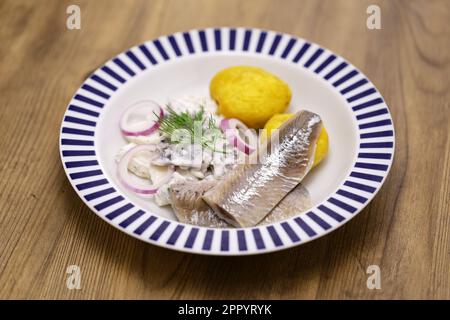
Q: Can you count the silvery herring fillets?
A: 2